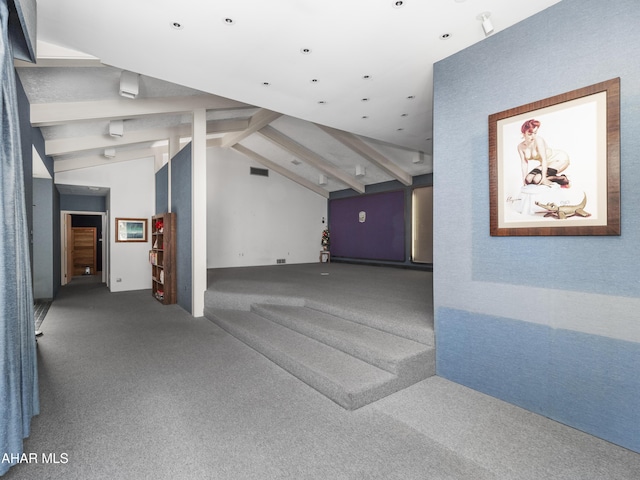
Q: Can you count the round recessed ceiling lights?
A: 15